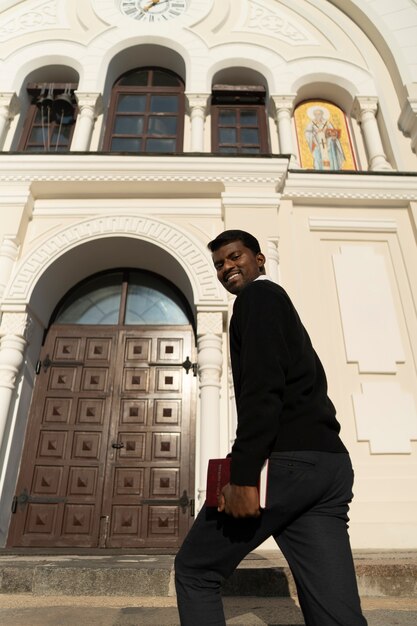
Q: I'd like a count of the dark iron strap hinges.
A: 4